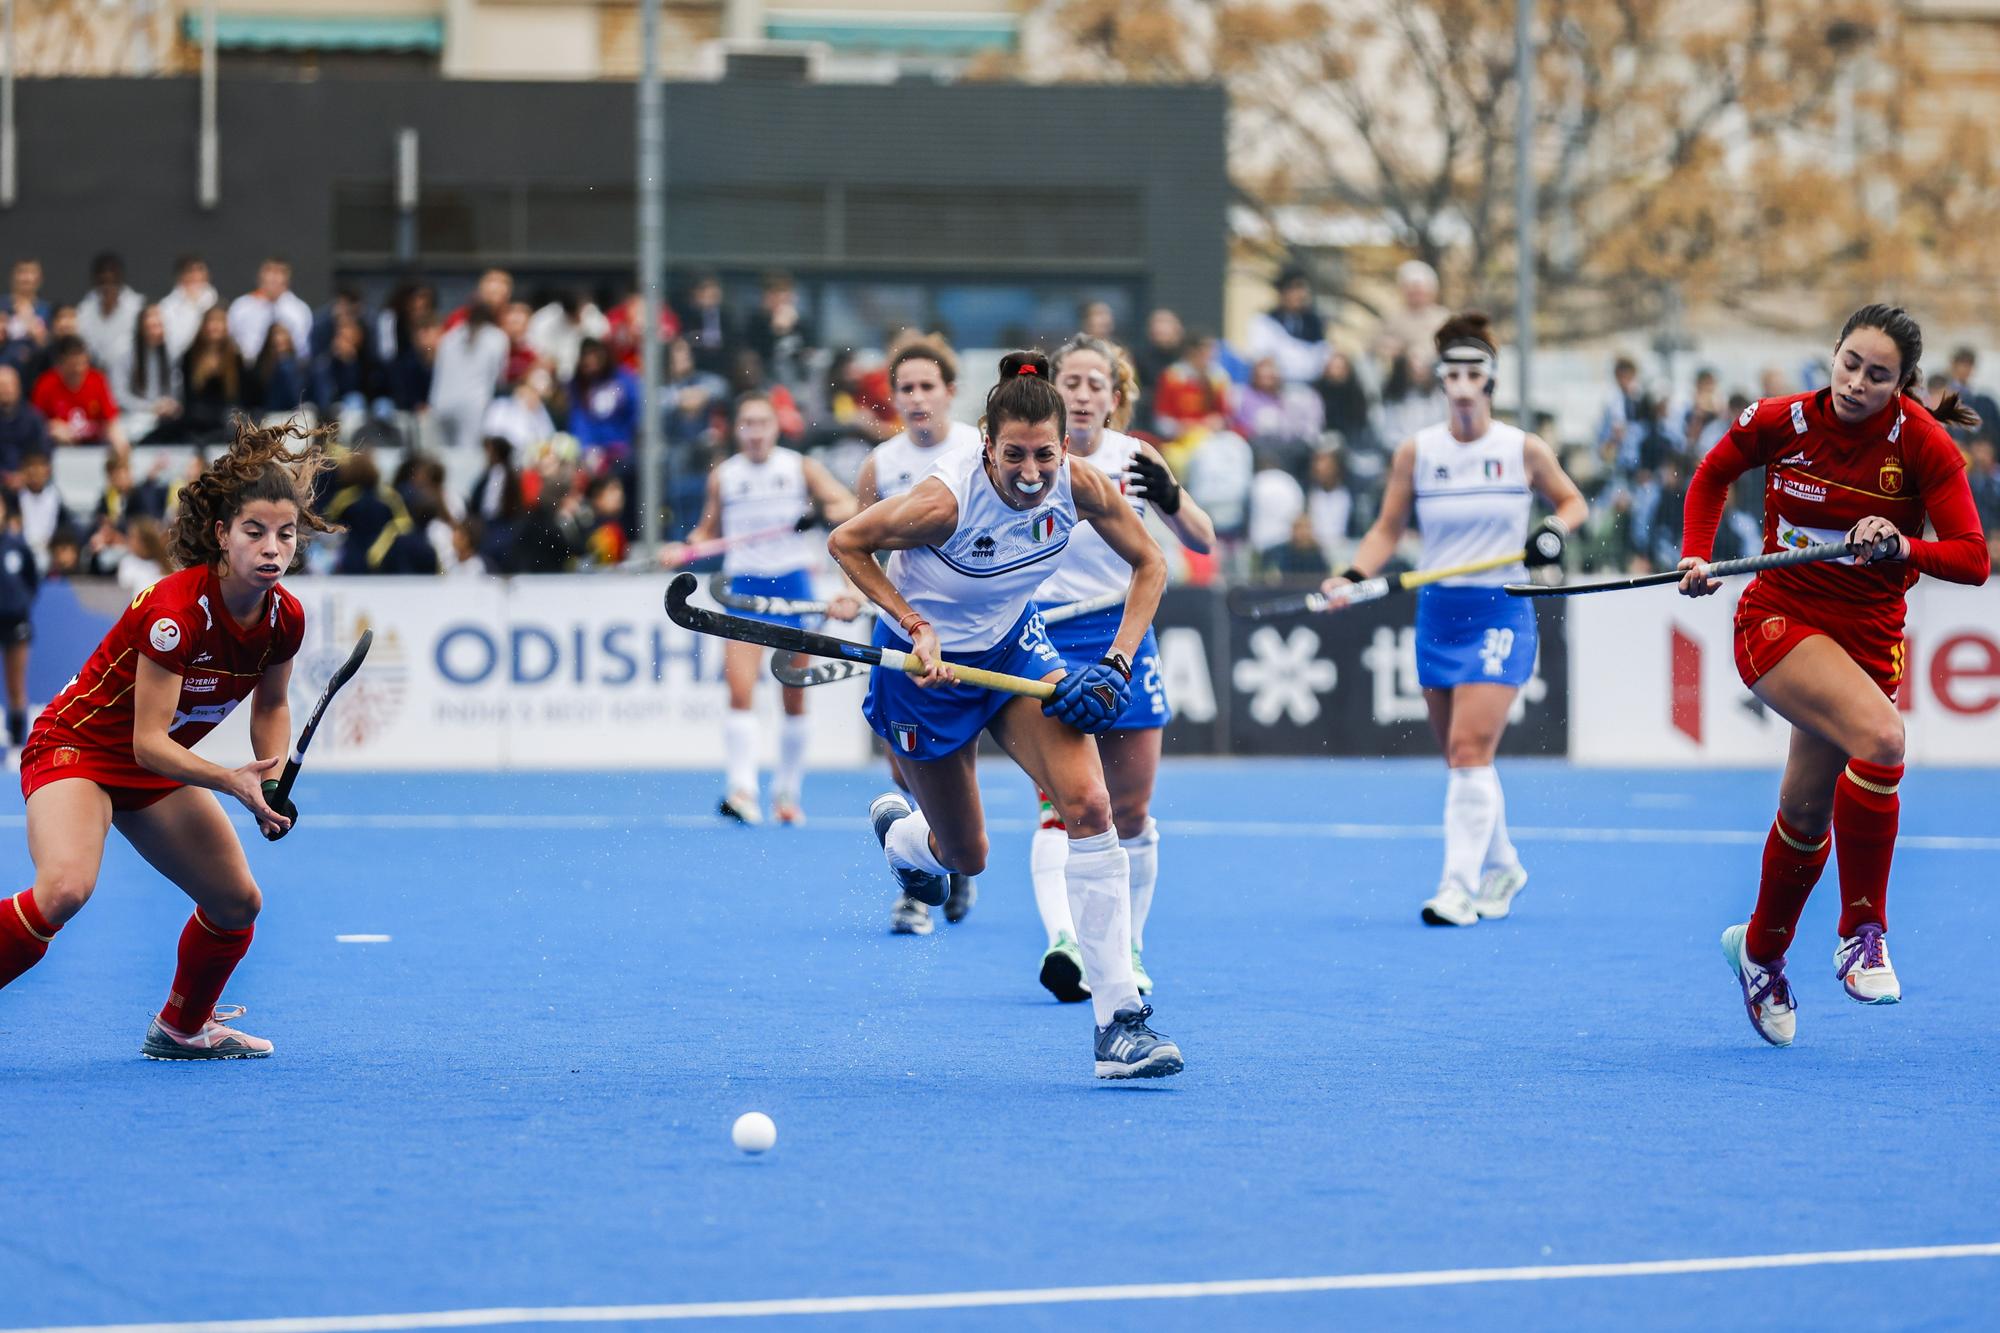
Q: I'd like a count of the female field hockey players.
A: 7